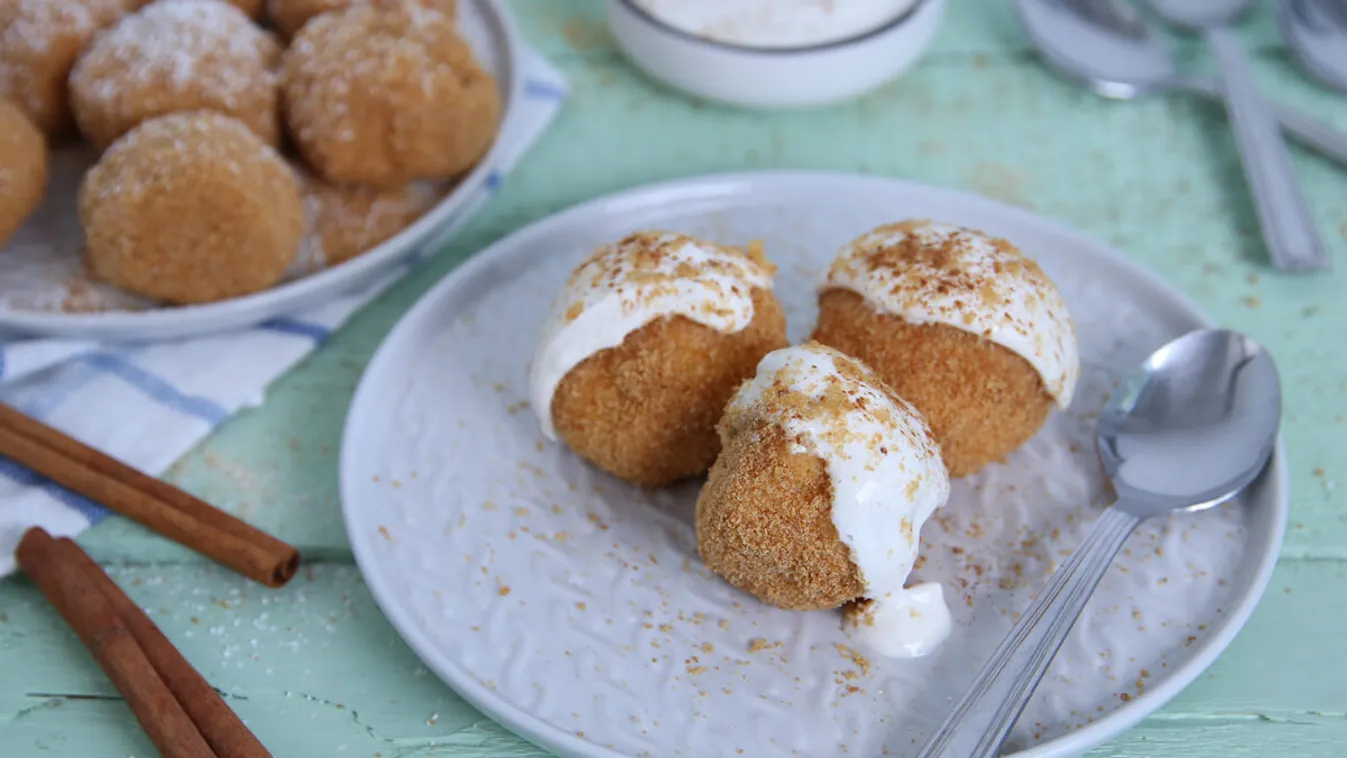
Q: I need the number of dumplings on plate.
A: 3